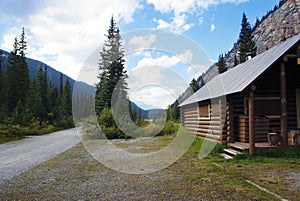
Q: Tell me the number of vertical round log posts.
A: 2